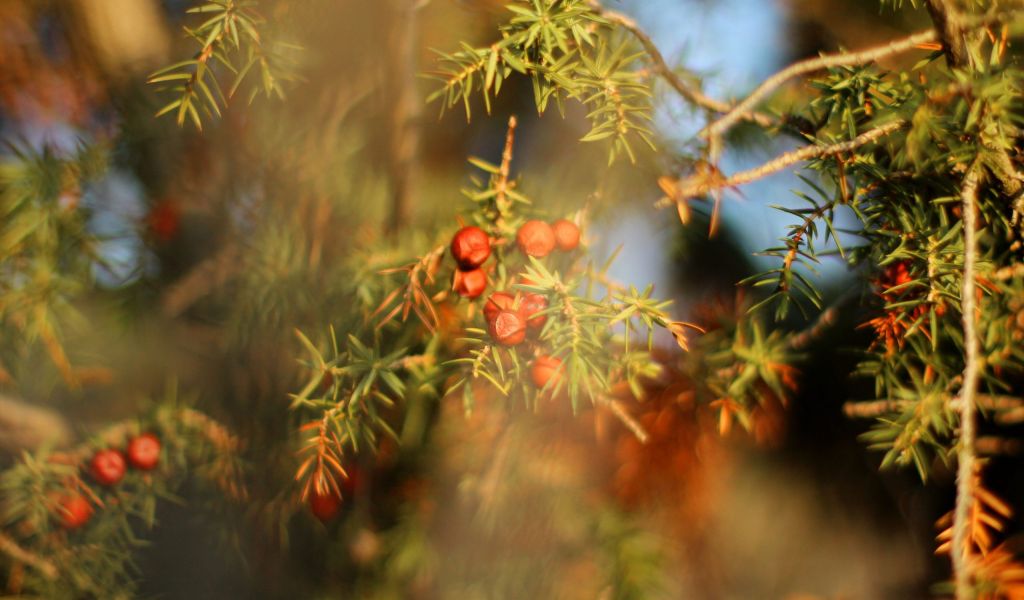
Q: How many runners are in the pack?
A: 0